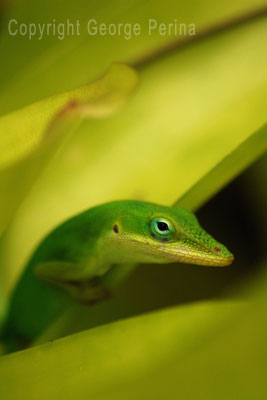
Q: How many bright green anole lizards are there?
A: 1